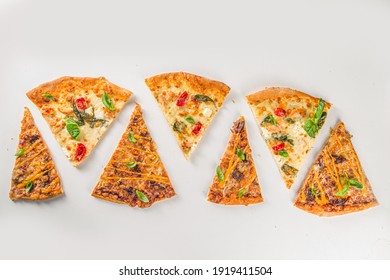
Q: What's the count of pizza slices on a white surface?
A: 7